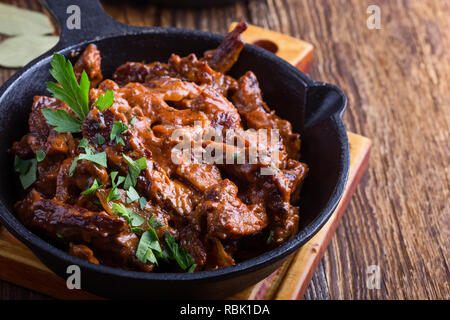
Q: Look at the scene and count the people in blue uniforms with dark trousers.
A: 0